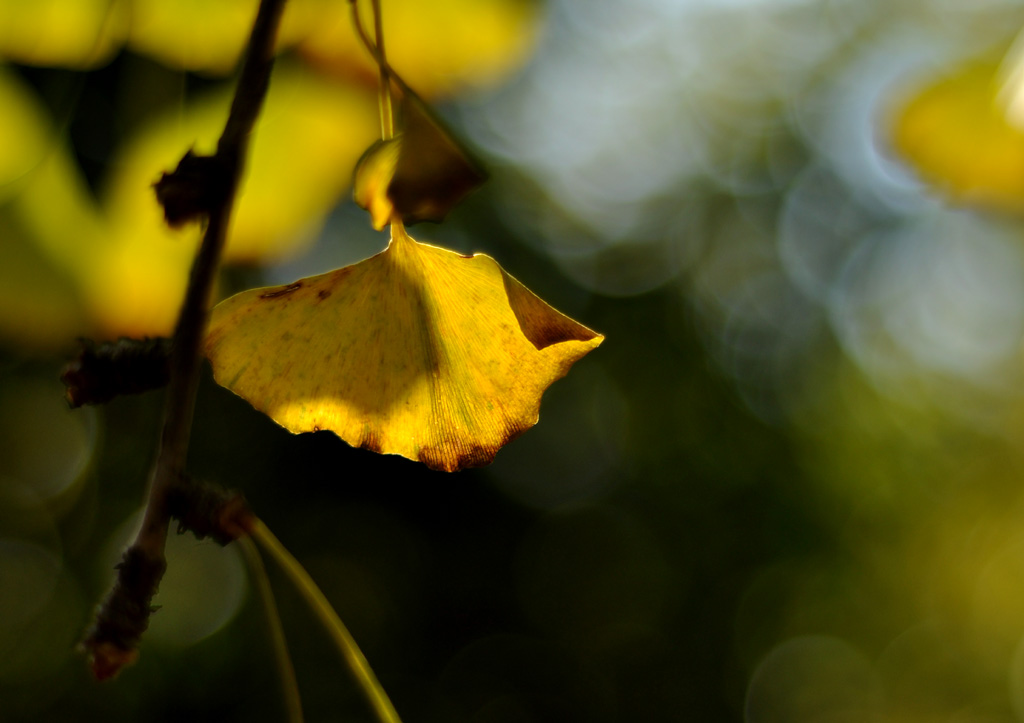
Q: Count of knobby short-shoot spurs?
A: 4